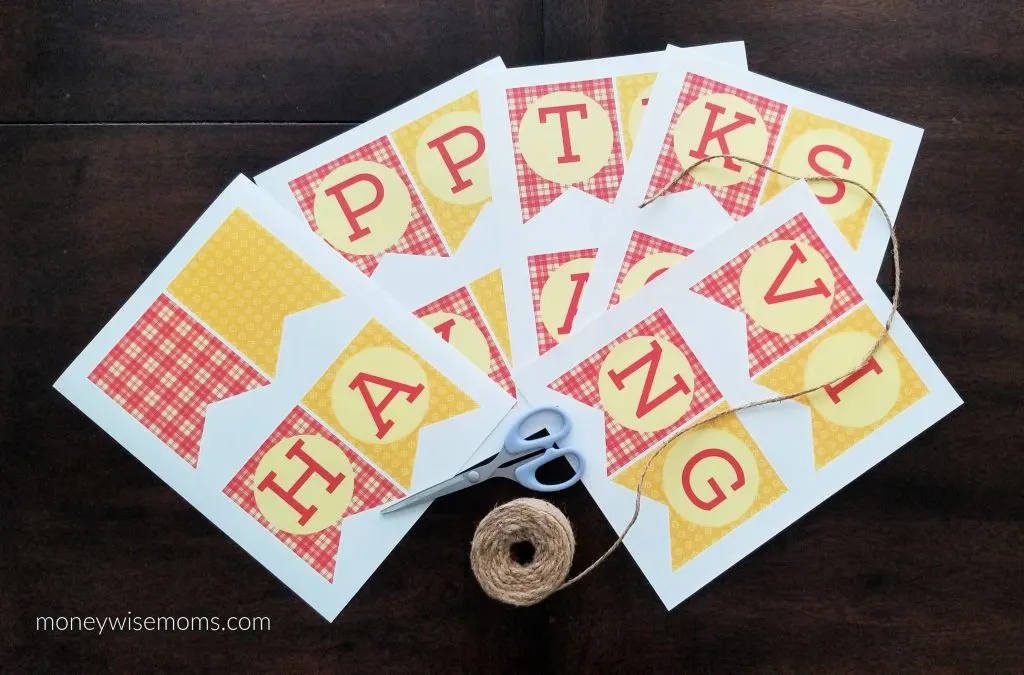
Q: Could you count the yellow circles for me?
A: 15